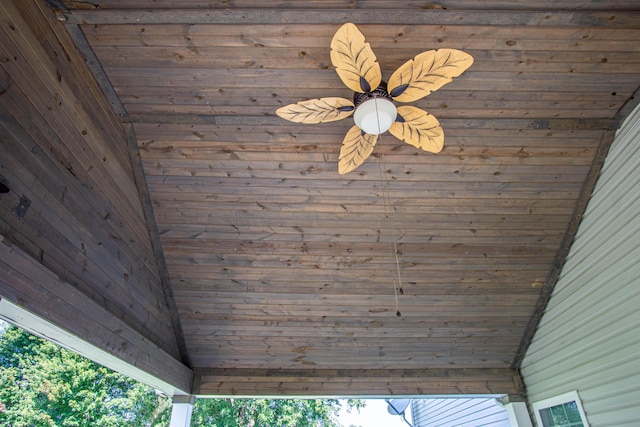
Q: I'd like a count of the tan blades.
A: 5